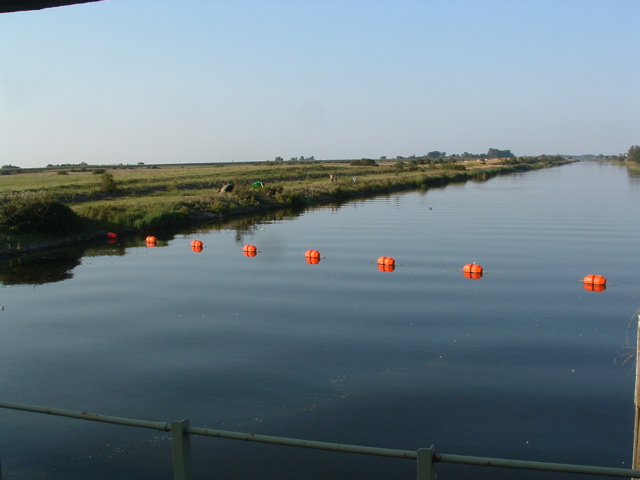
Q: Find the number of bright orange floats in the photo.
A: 8